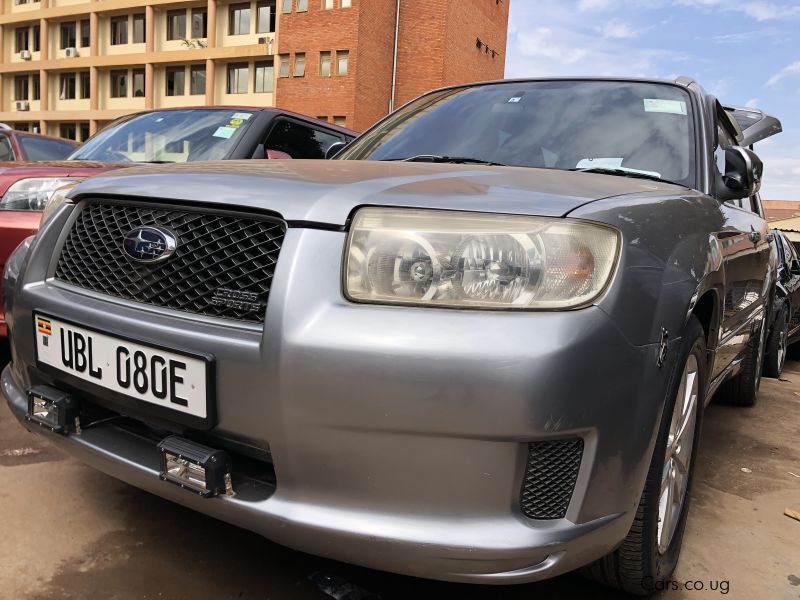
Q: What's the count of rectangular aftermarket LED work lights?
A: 2